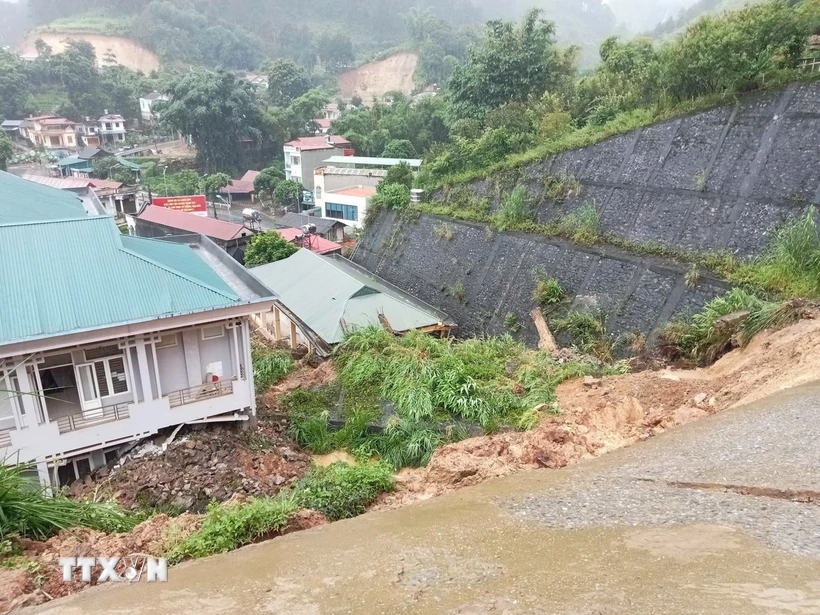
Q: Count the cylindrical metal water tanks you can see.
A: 2